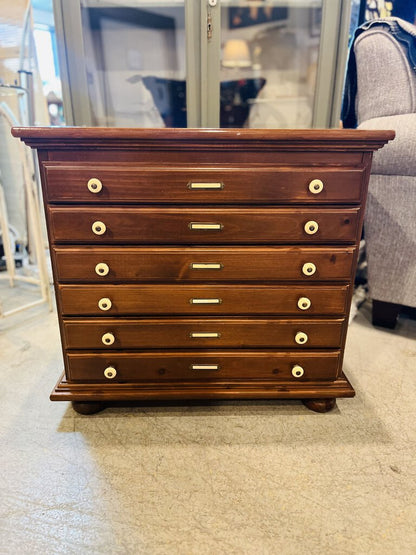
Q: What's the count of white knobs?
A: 12